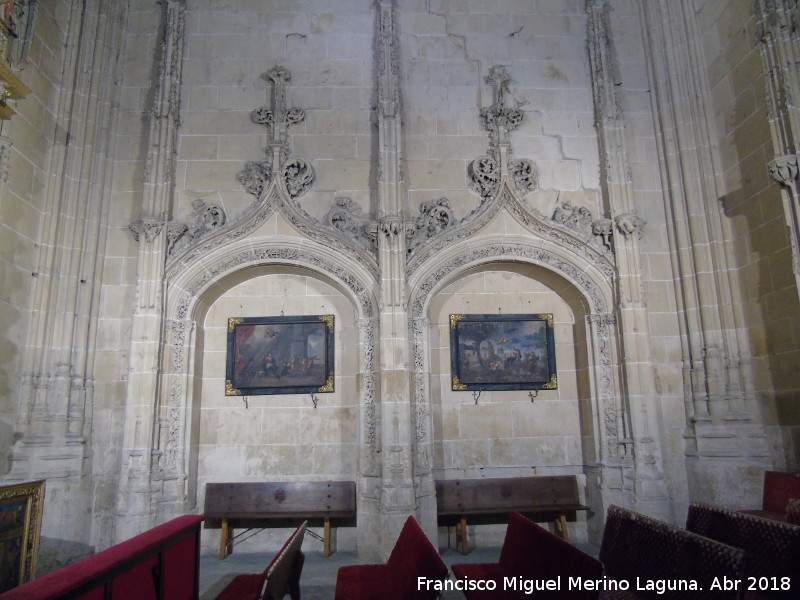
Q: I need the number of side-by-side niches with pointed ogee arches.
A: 2